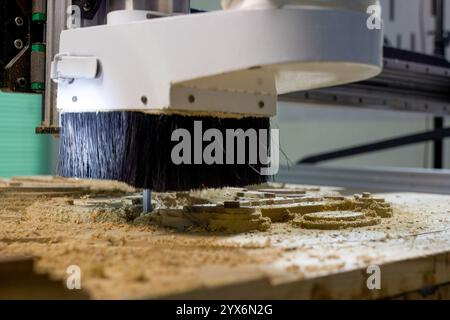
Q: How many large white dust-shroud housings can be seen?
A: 1